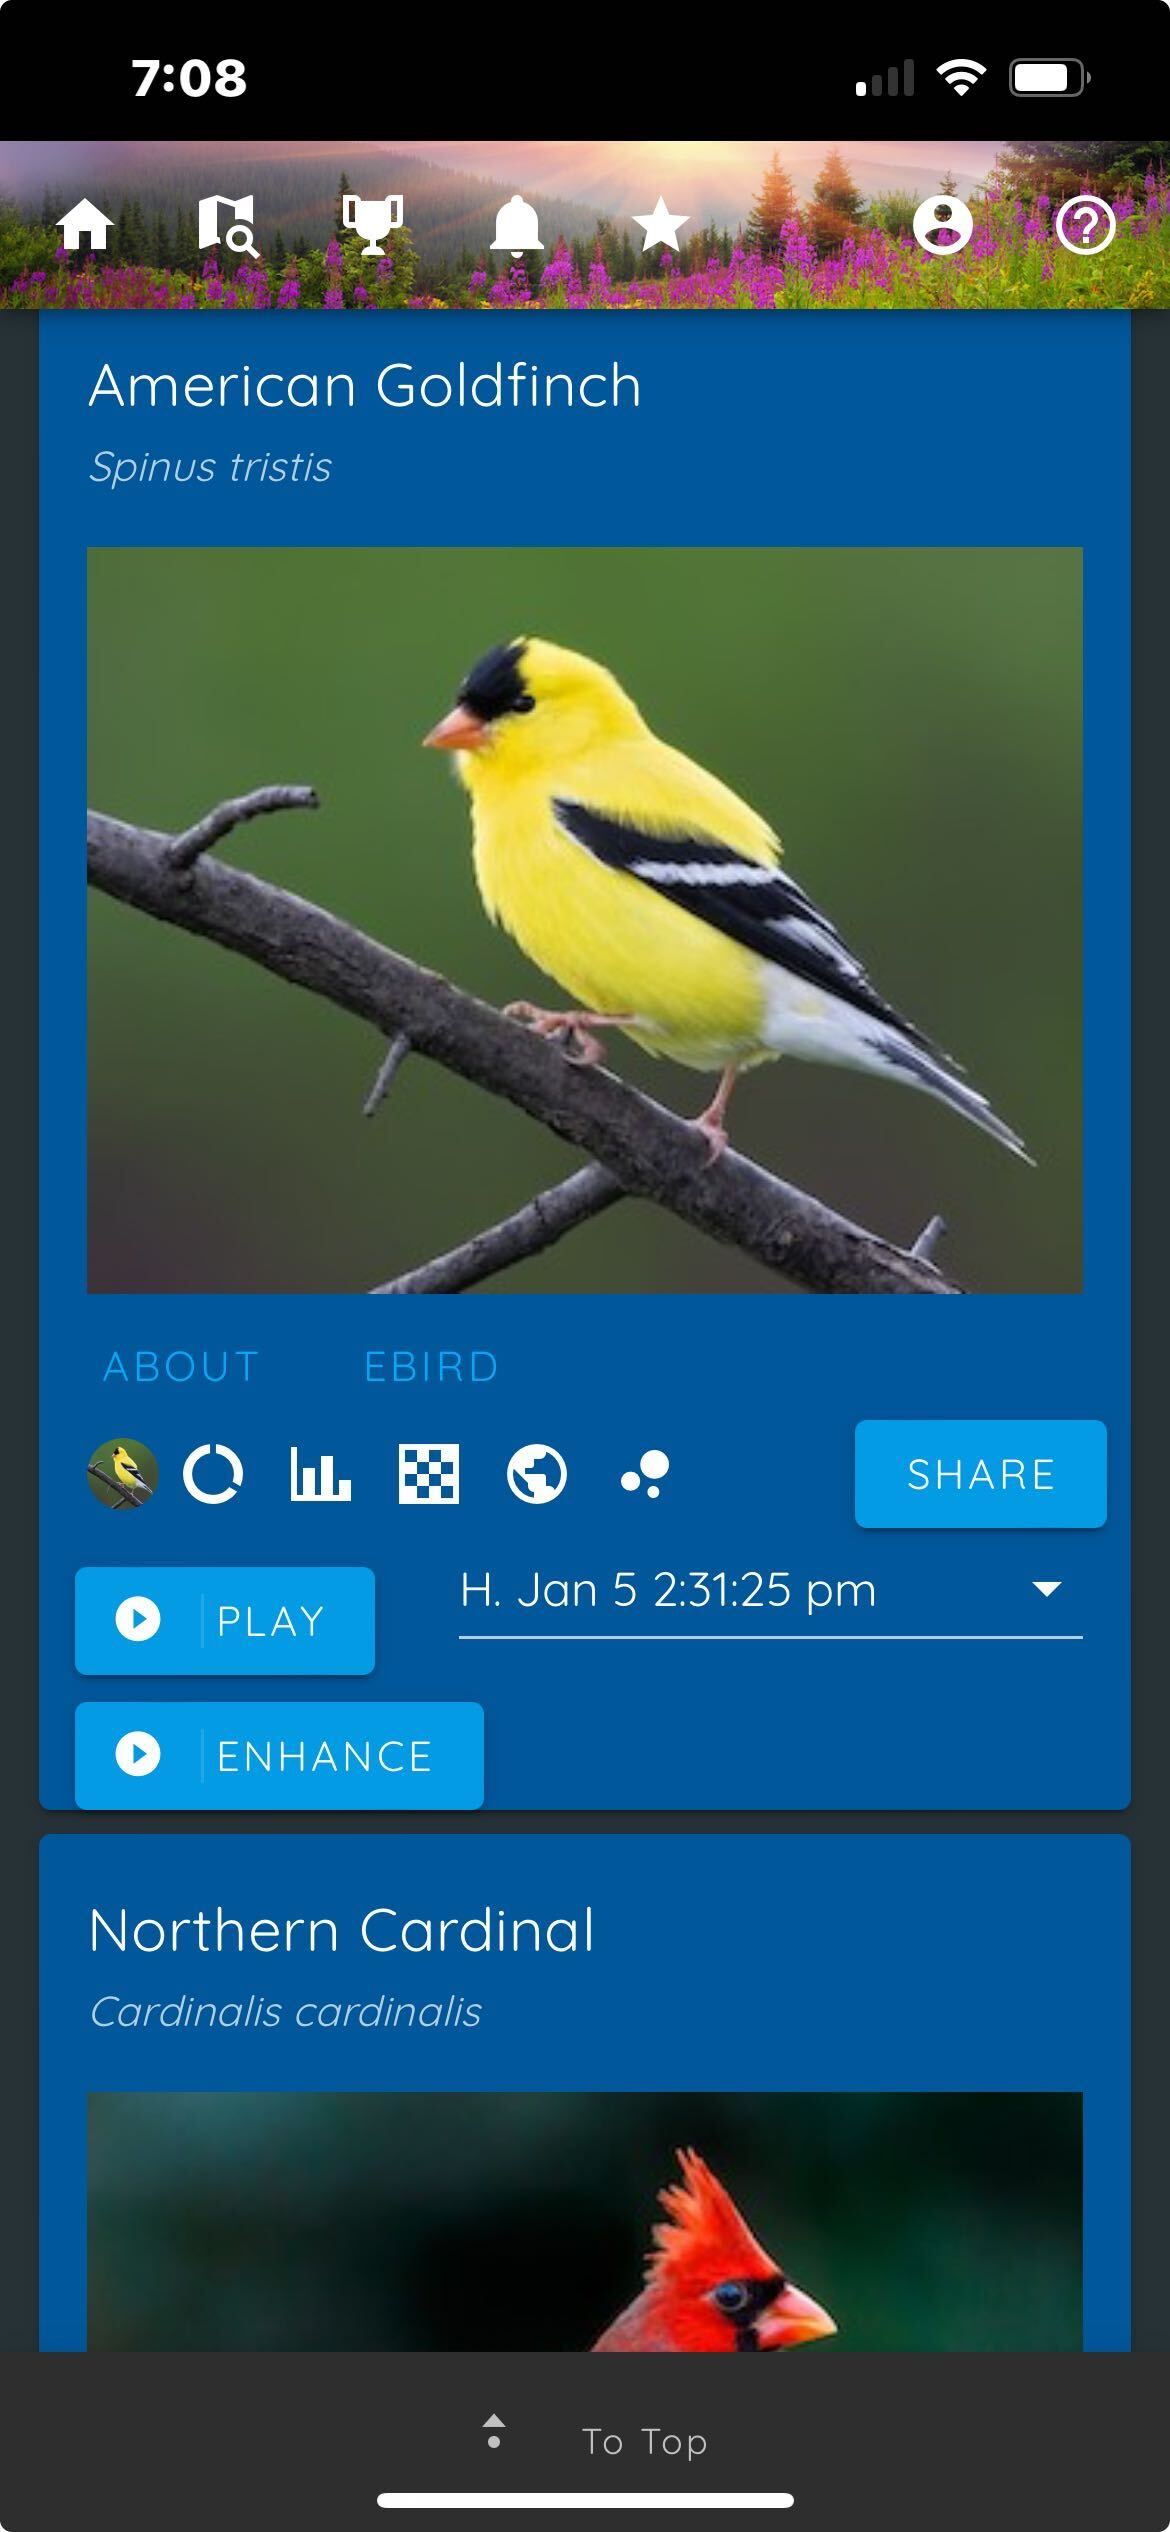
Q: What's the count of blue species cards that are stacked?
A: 2